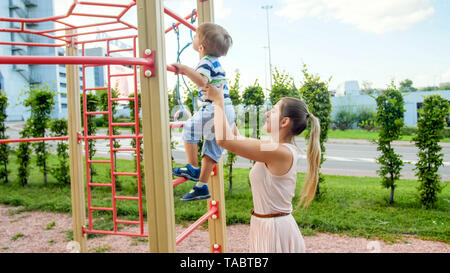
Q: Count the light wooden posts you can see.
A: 3